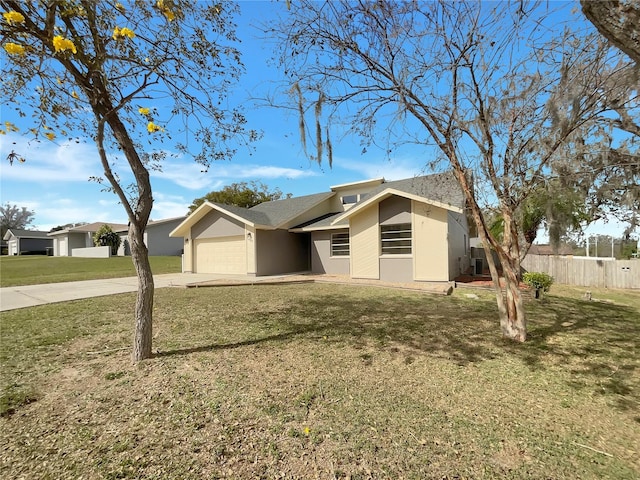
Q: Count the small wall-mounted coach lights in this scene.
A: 2